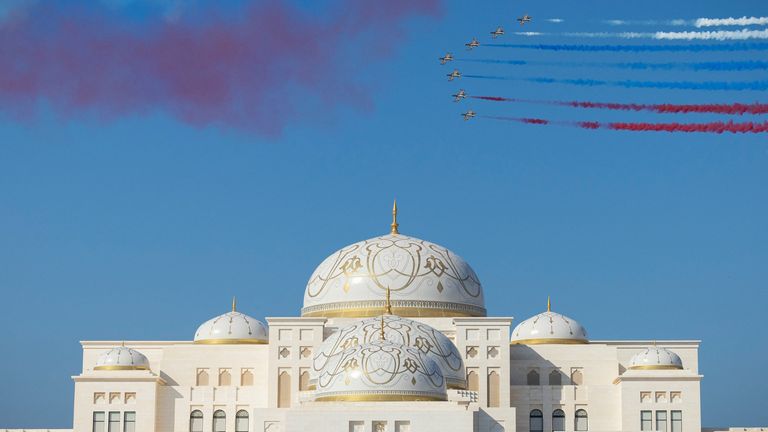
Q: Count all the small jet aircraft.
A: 7